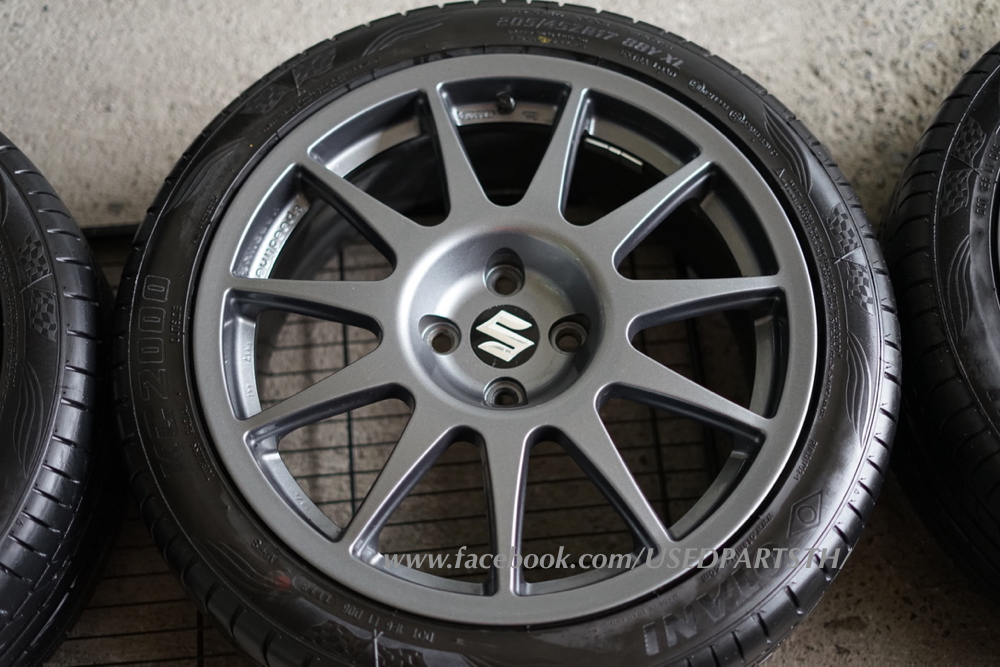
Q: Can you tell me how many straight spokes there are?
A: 11